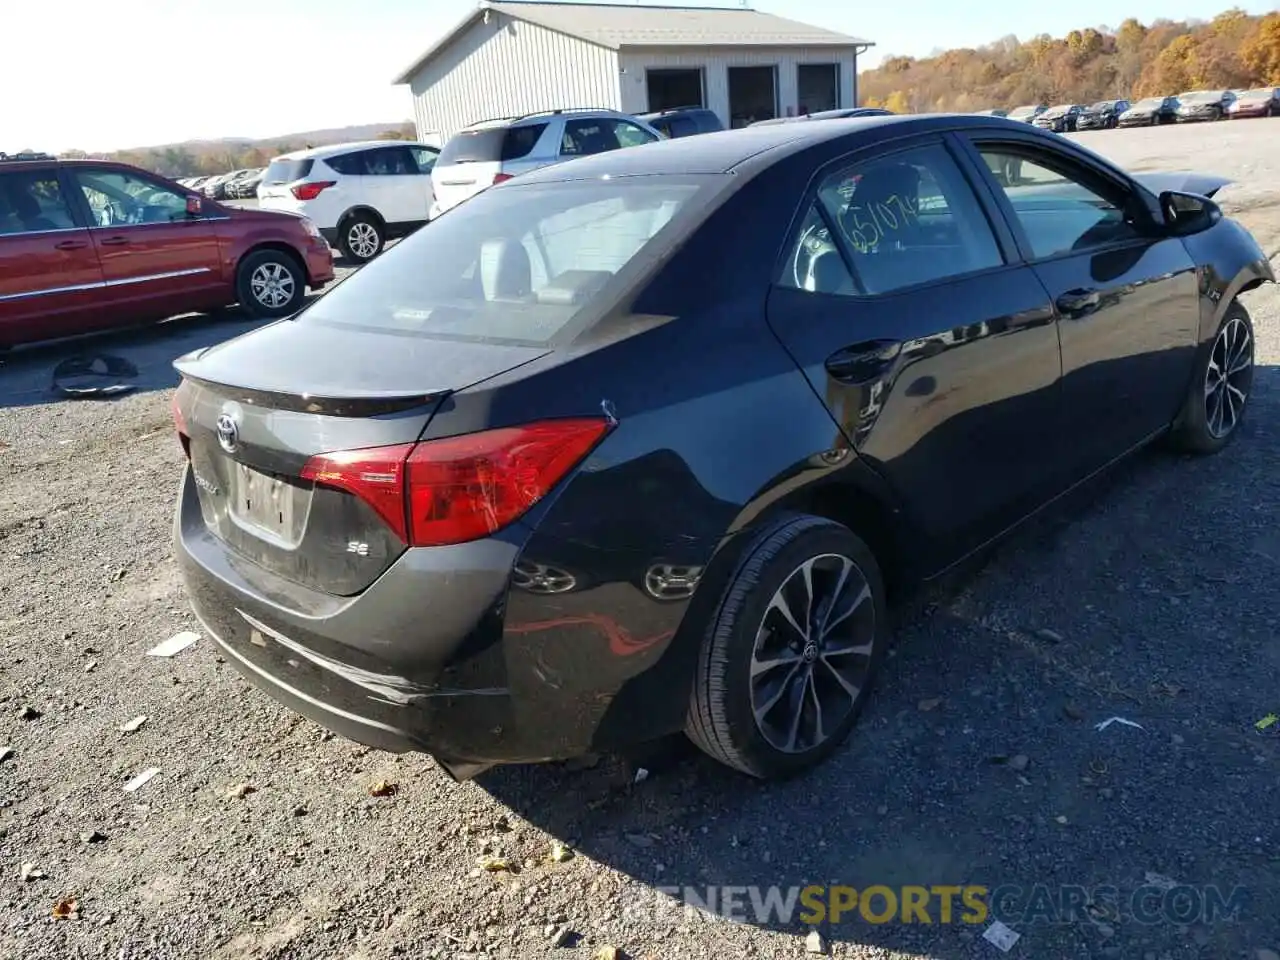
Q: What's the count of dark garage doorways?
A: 3